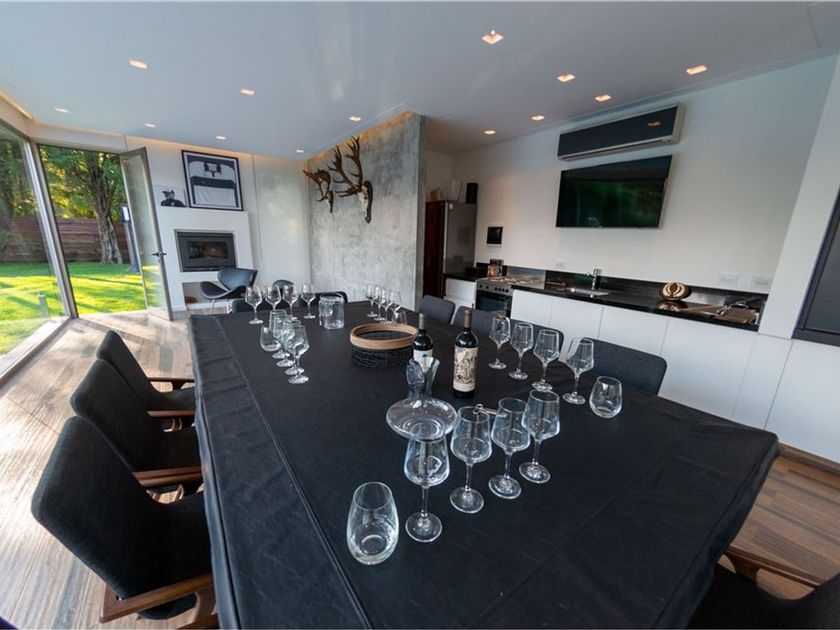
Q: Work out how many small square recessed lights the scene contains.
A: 13